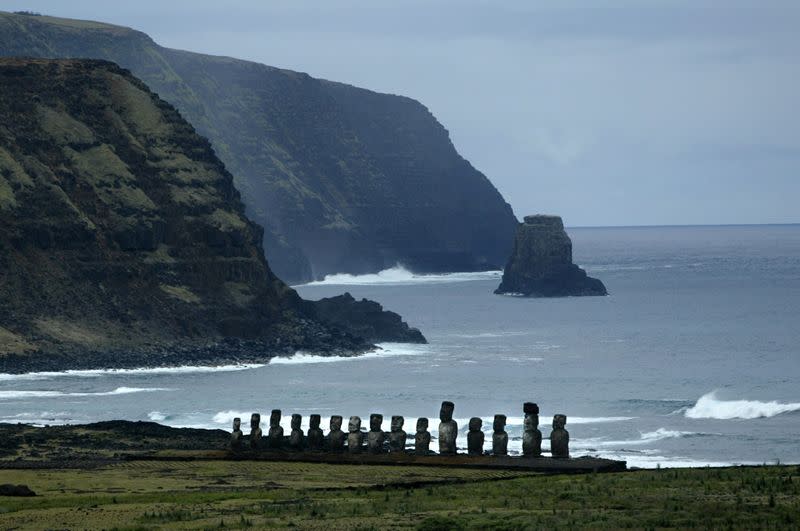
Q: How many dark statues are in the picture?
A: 15